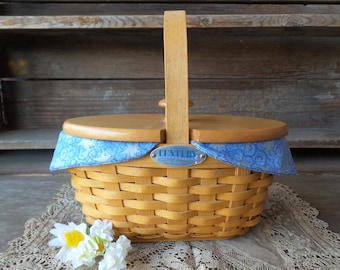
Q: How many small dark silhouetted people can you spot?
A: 0